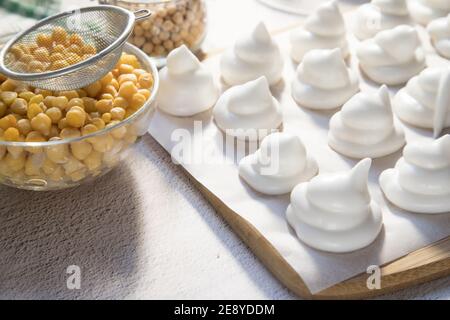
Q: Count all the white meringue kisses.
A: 14